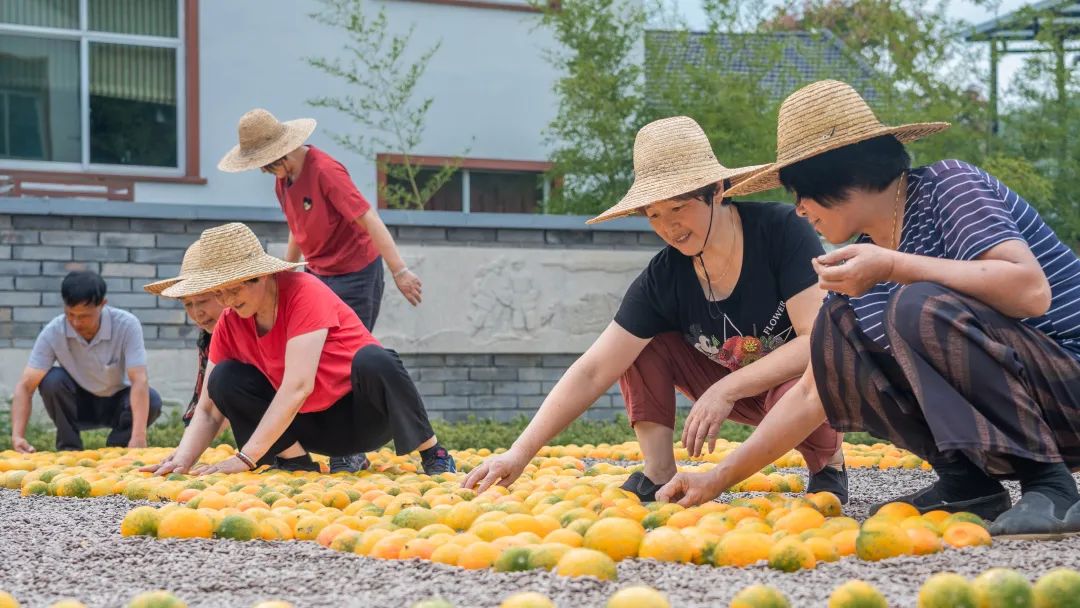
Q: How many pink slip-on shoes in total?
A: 0